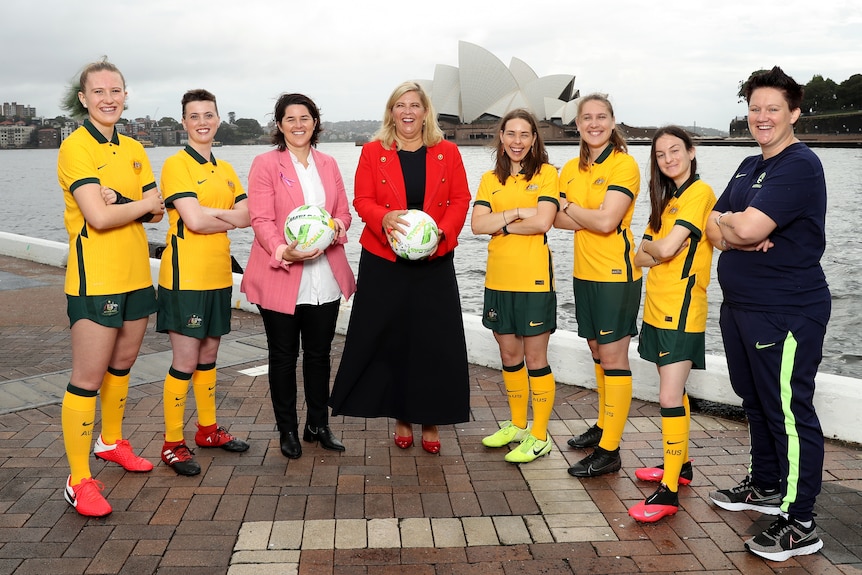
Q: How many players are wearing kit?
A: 5